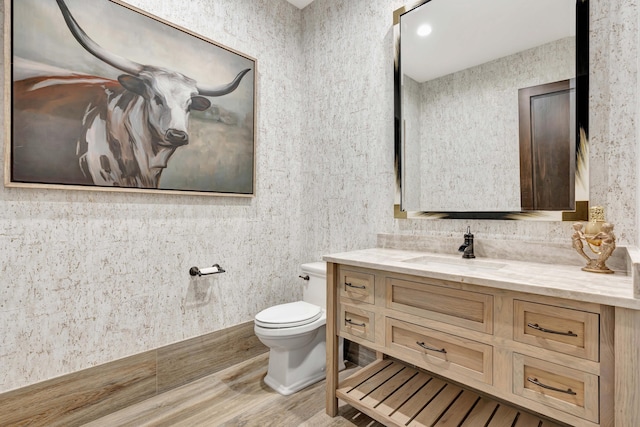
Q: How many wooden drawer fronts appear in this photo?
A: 6